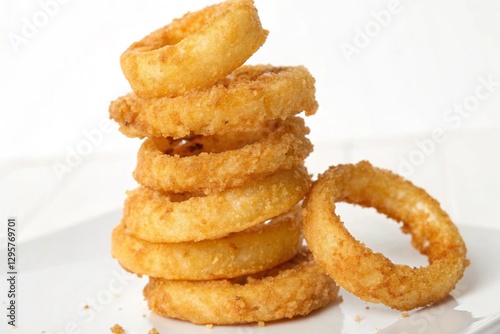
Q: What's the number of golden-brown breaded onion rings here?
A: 7